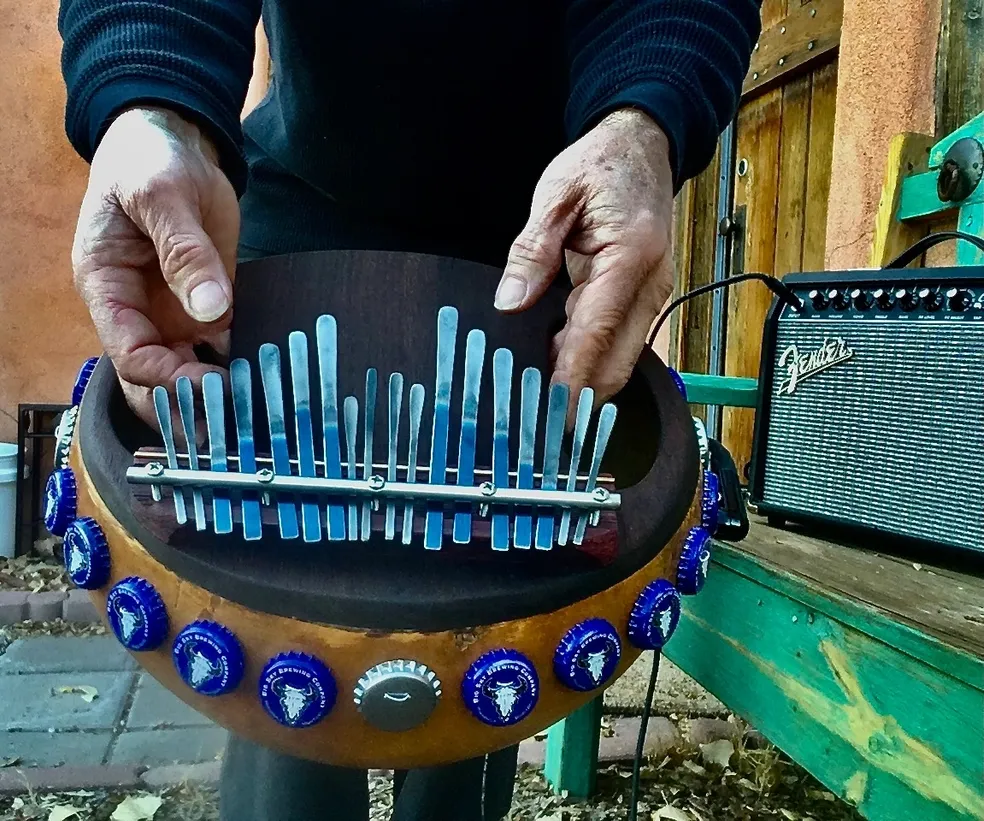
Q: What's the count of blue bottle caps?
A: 12